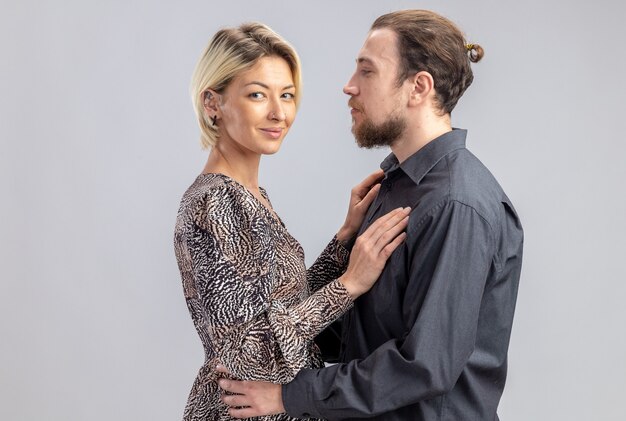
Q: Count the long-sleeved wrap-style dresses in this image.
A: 1